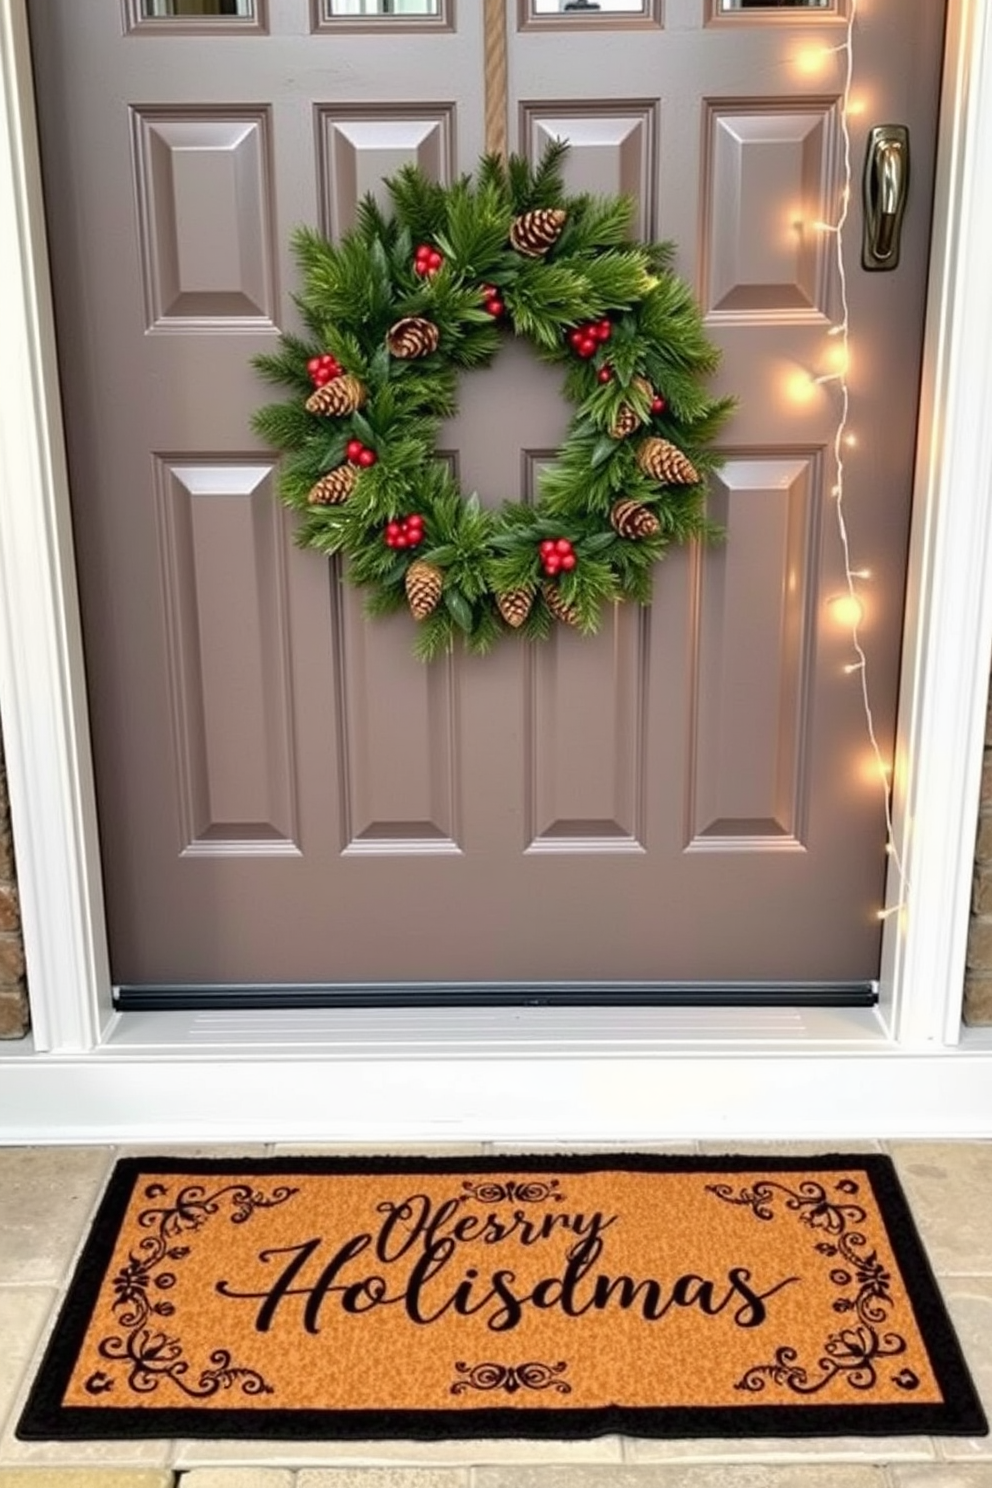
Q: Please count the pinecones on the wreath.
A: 10